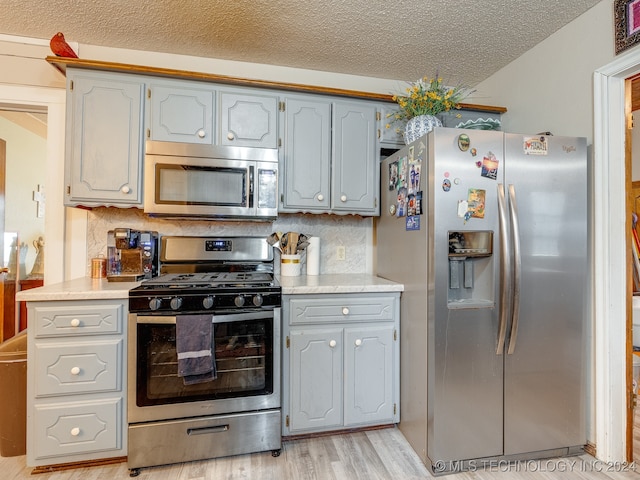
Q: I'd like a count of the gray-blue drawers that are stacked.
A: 3